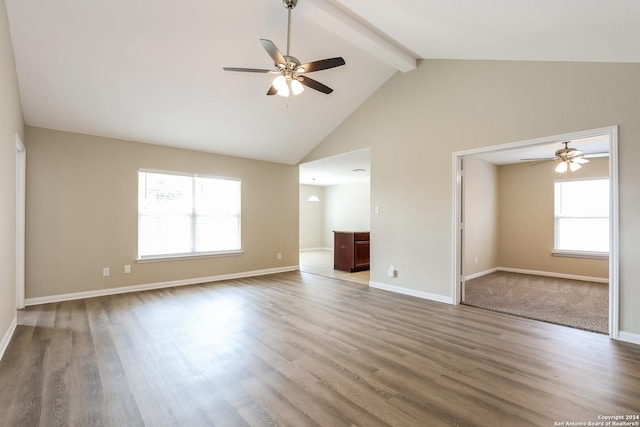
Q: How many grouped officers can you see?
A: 0